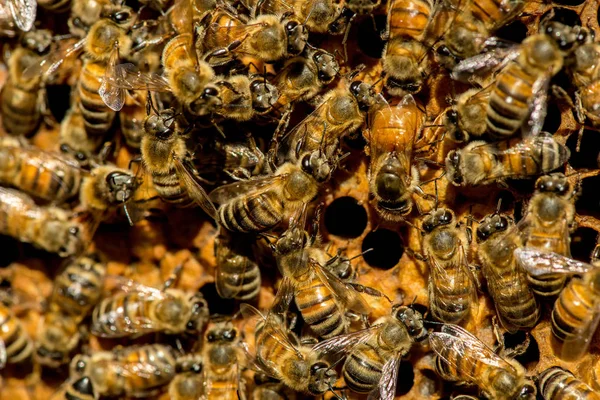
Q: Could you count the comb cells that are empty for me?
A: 2